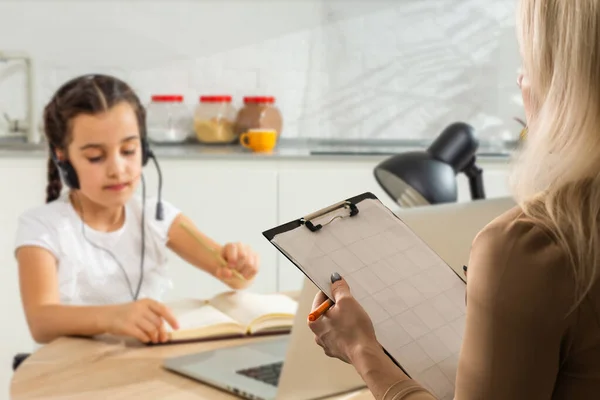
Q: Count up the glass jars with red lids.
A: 3